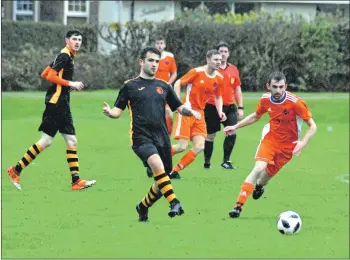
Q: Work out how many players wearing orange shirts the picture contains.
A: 3